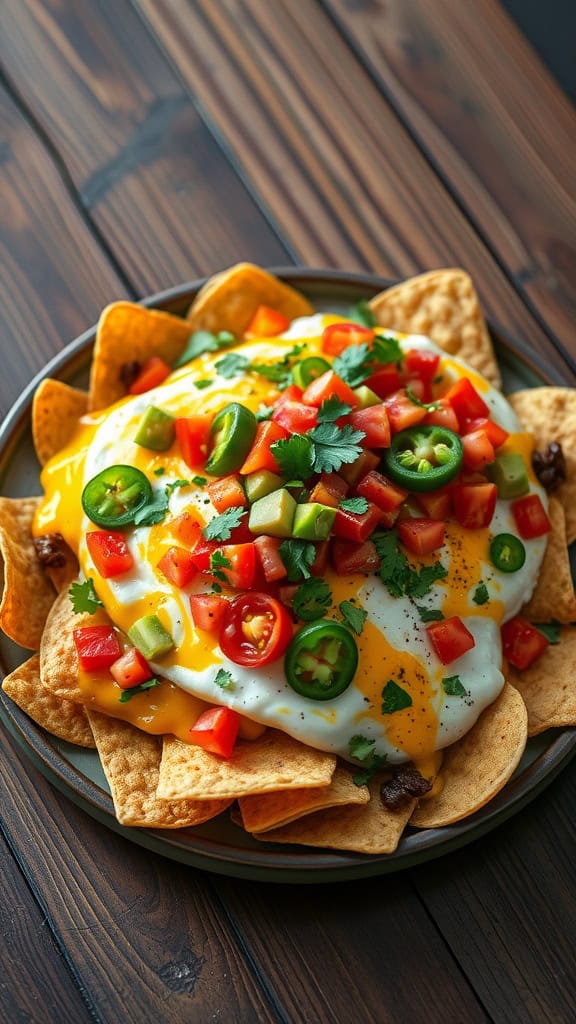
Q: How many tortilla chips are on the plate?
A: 15